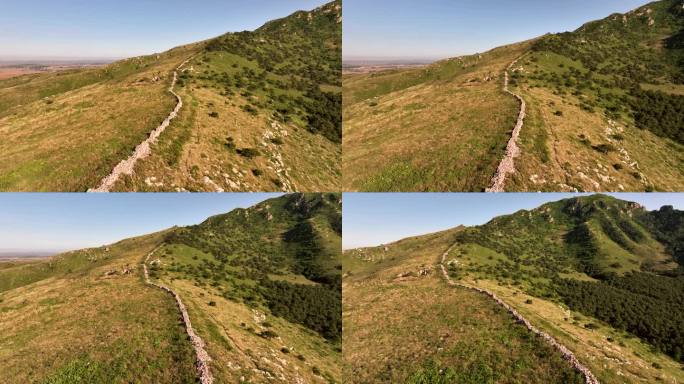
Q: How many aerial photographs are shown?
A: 4